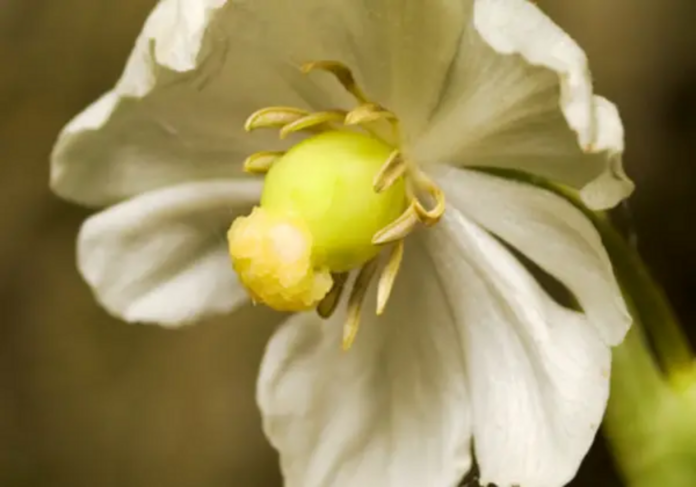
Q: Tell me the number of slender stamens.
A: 11